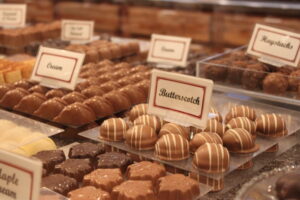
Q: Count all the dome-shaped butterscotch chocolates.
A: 14